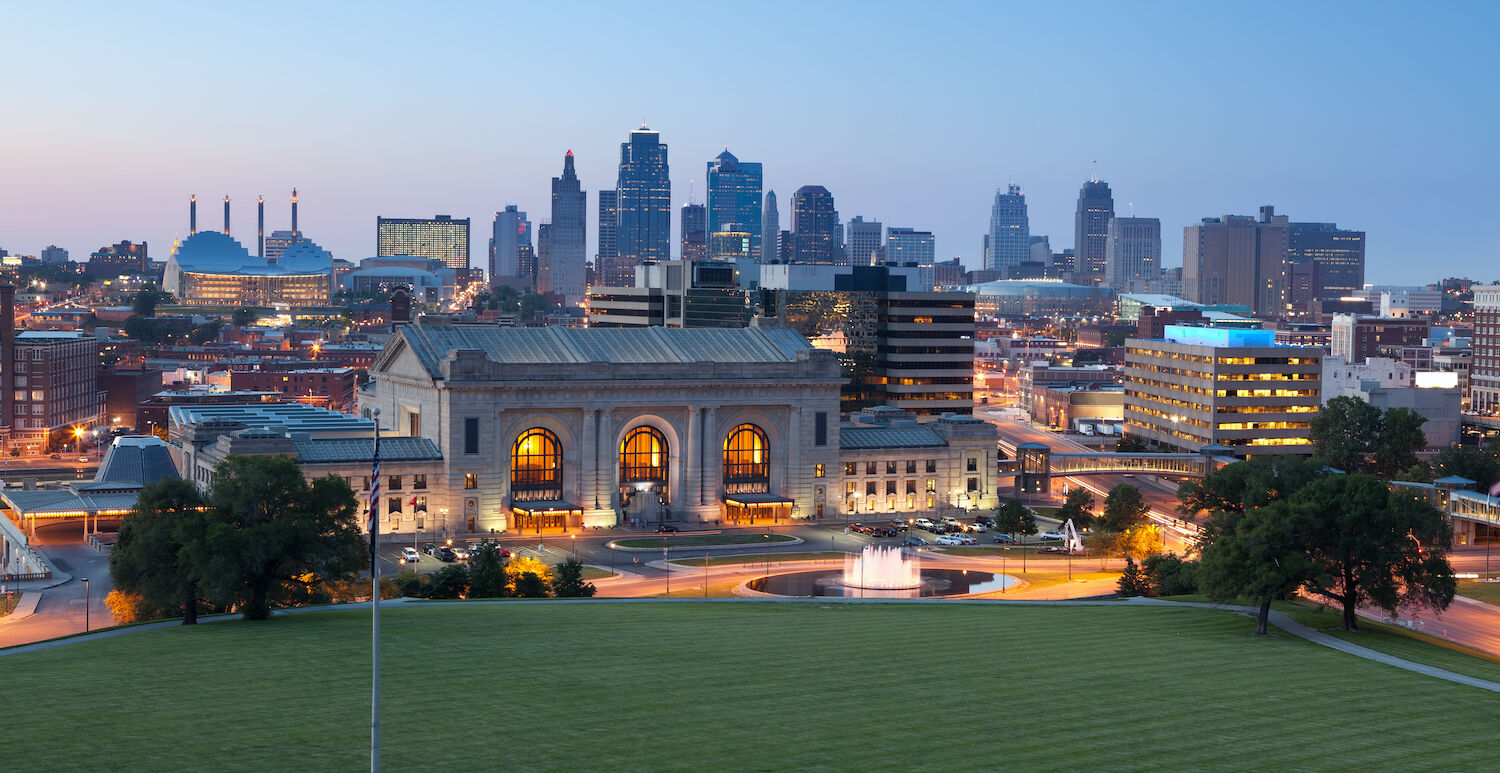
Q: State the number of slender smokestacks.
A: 4